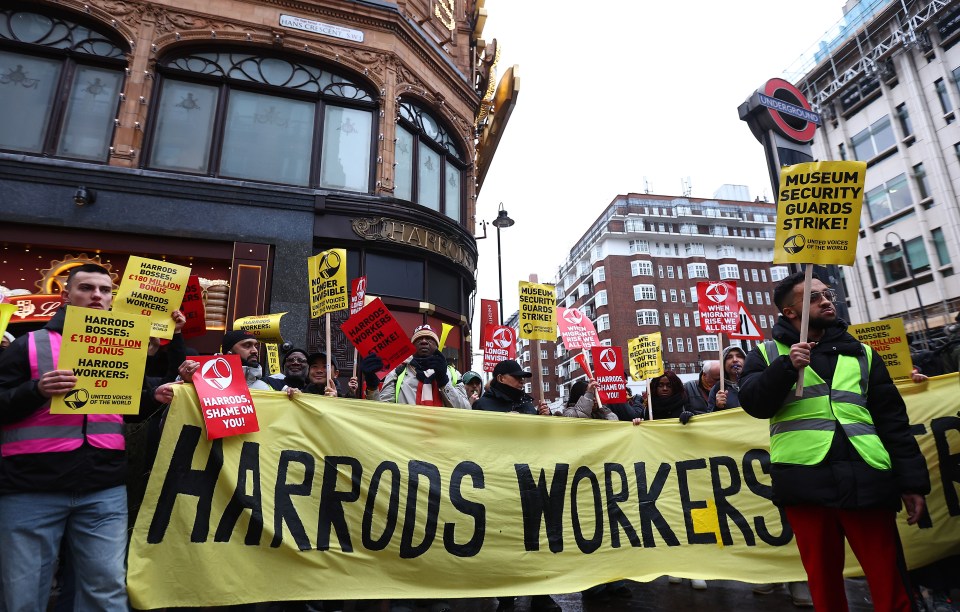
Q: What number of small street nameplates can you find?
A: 1